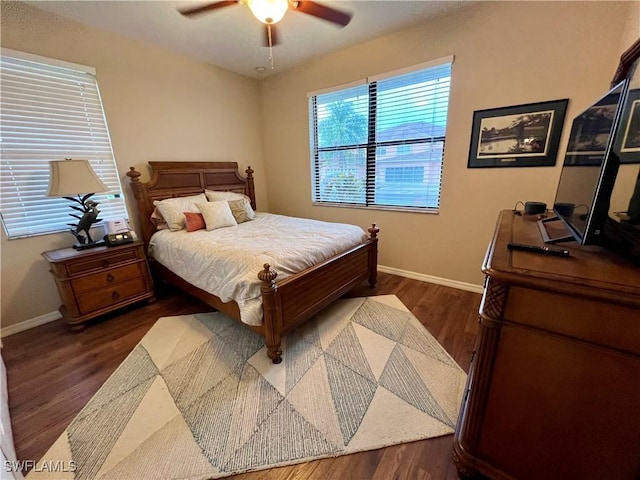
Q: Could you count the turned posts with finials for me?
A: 4